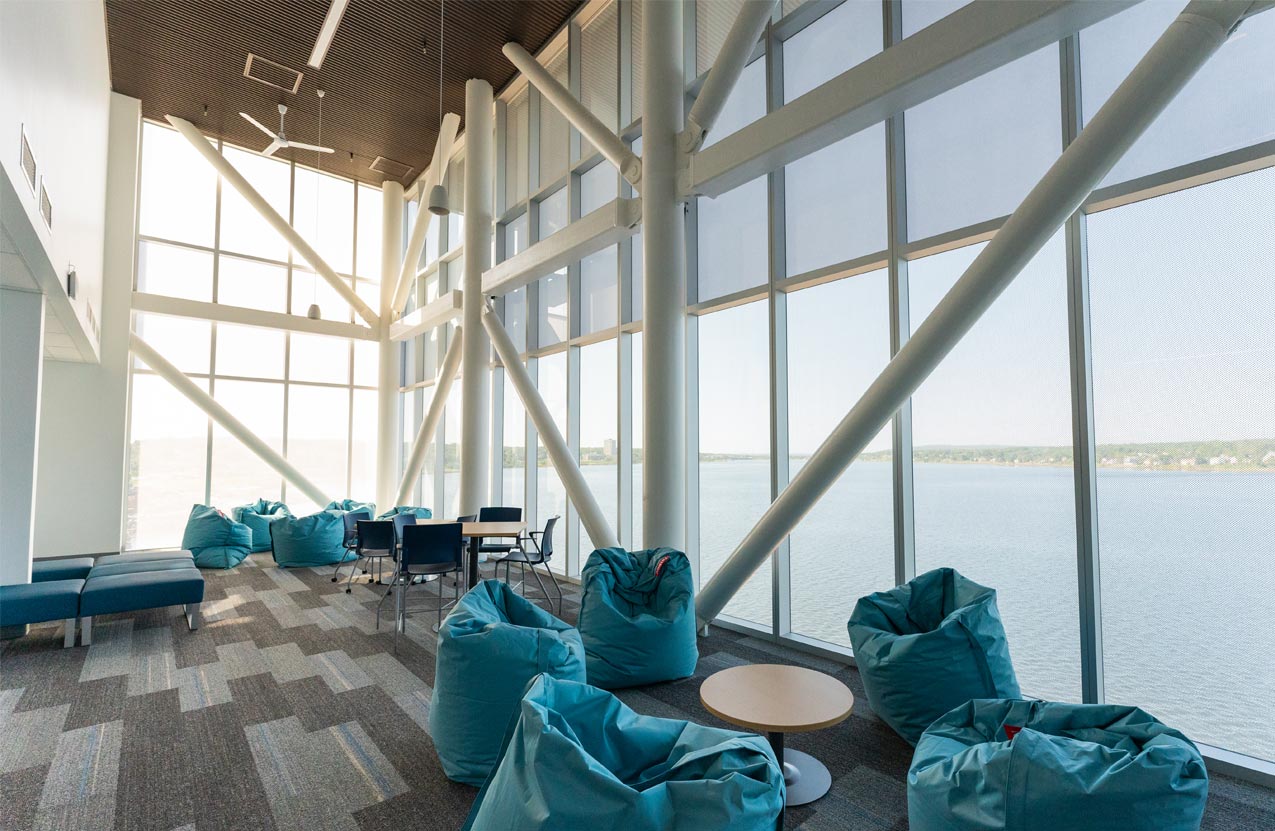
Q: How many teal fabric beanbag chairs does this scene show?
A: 10